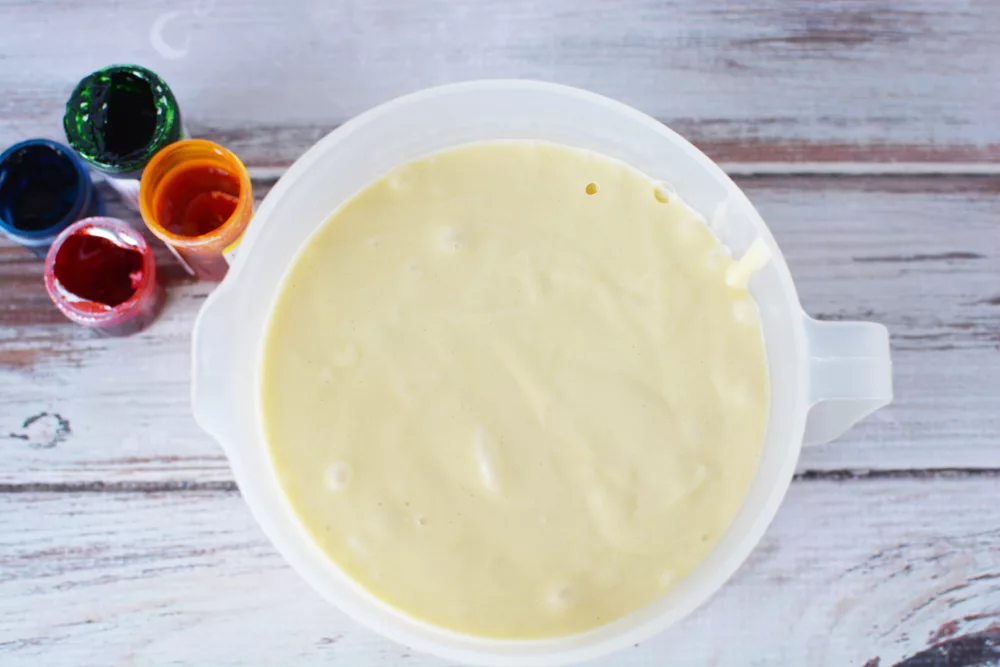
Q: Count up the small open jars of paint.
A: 4